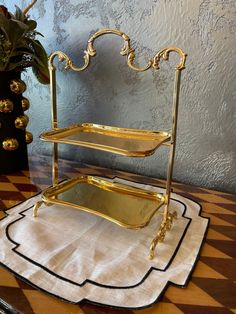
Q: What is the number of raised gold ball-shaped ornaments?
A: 6